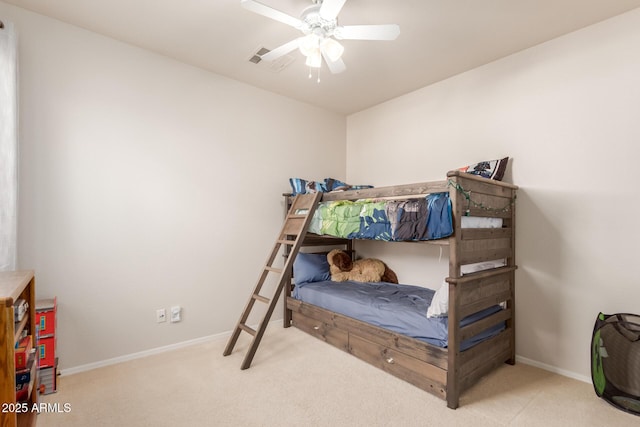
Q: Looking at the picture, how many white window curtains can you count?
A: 1